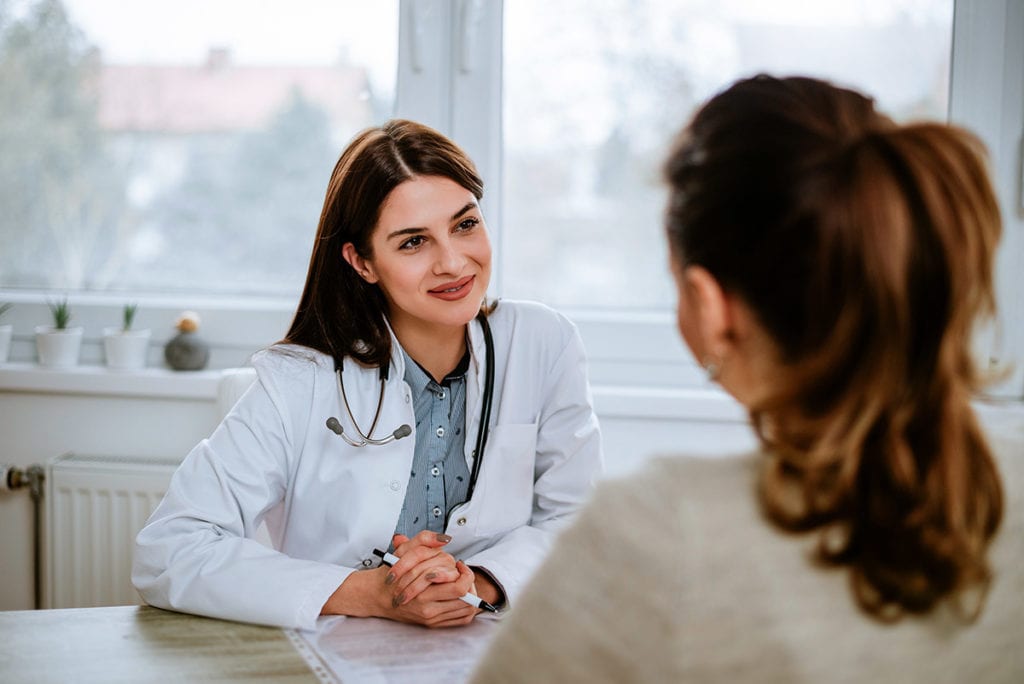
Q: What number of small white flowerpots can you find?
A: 3